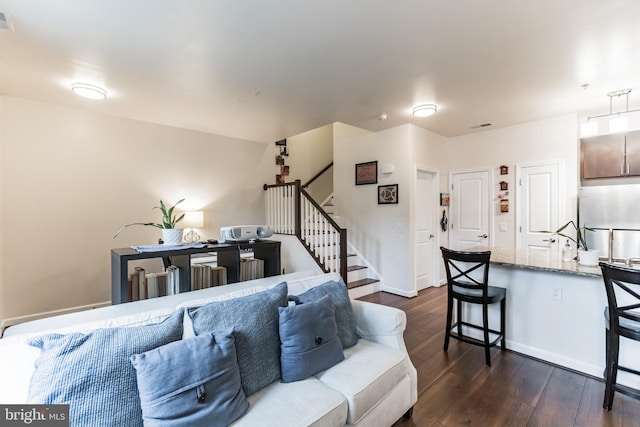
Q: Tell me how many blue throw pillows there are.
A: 5